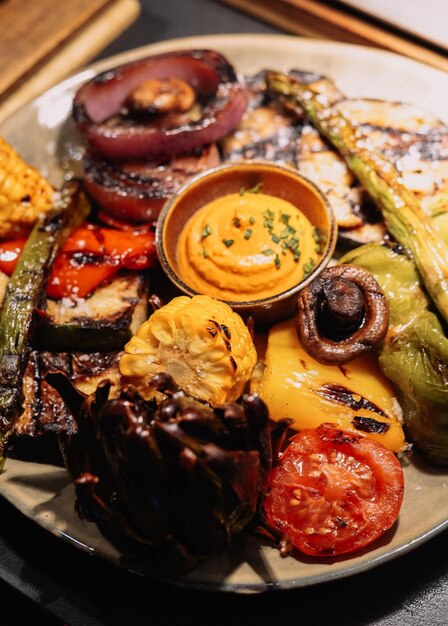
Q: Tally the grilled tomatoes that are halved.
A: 1